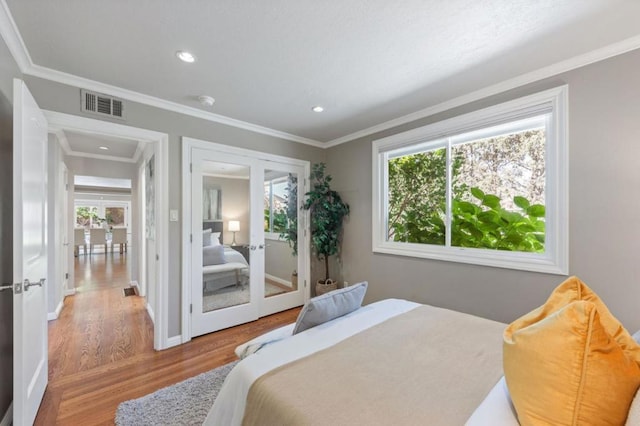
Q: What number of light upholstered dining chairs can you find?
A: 3